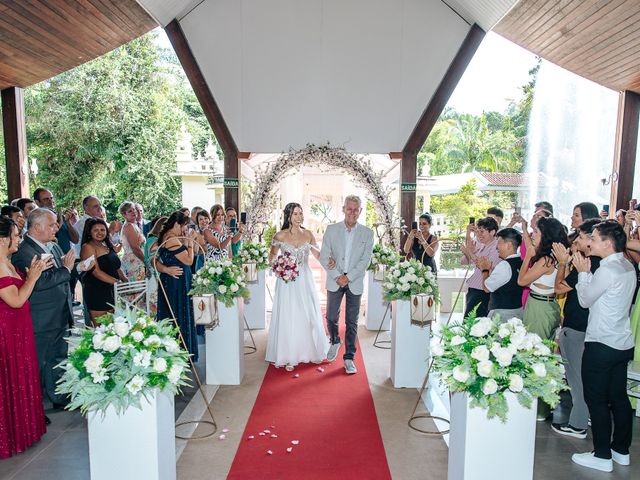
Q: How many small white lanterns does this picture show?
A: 4